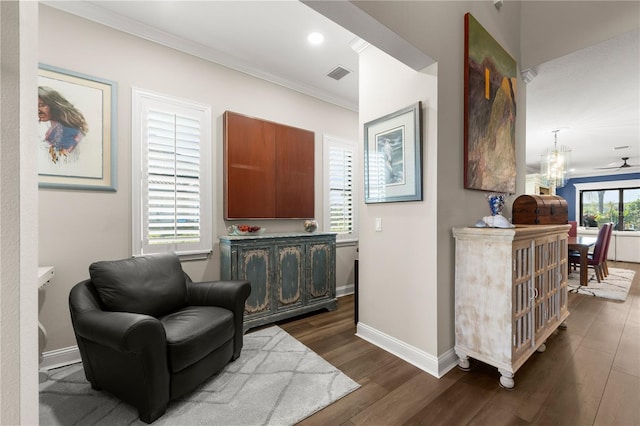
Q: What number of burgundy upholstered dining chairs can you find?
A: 3